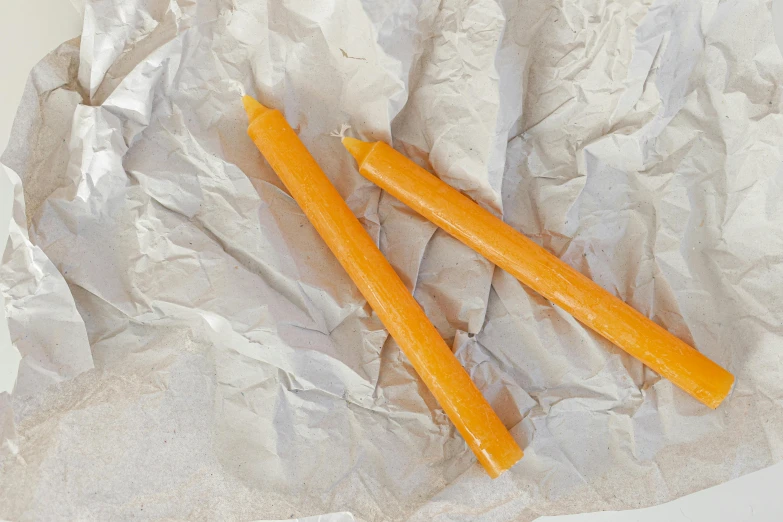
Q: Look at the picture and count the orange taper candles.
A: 2